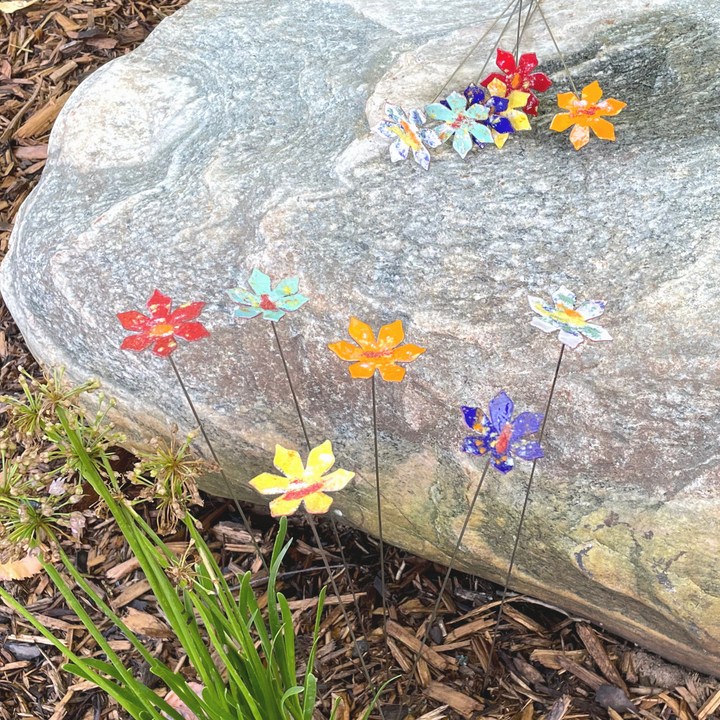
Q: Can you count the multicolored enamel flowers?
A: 12